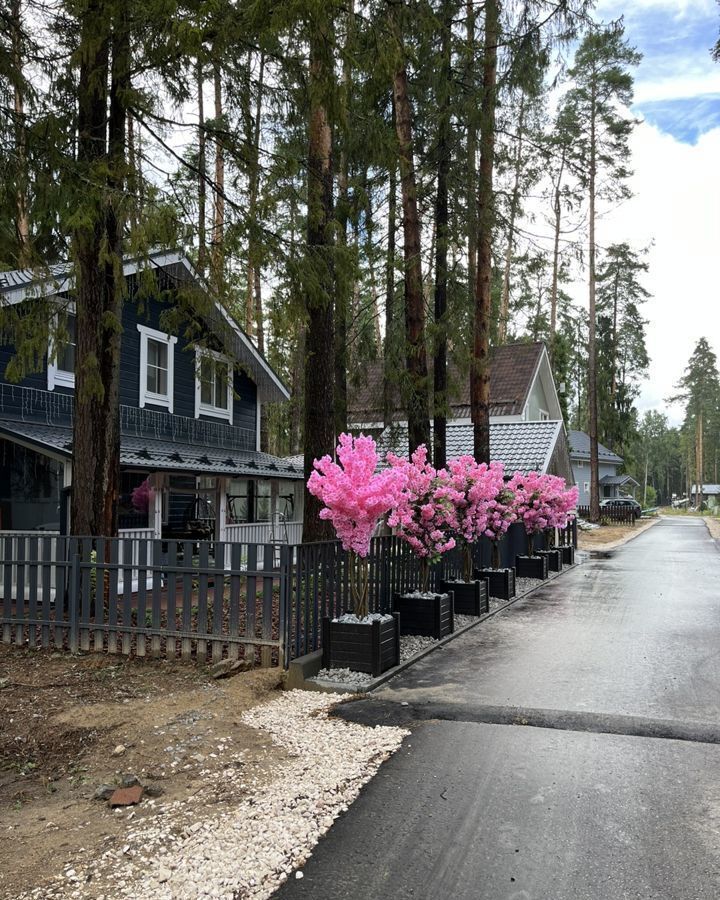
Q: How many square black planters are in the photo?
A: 7